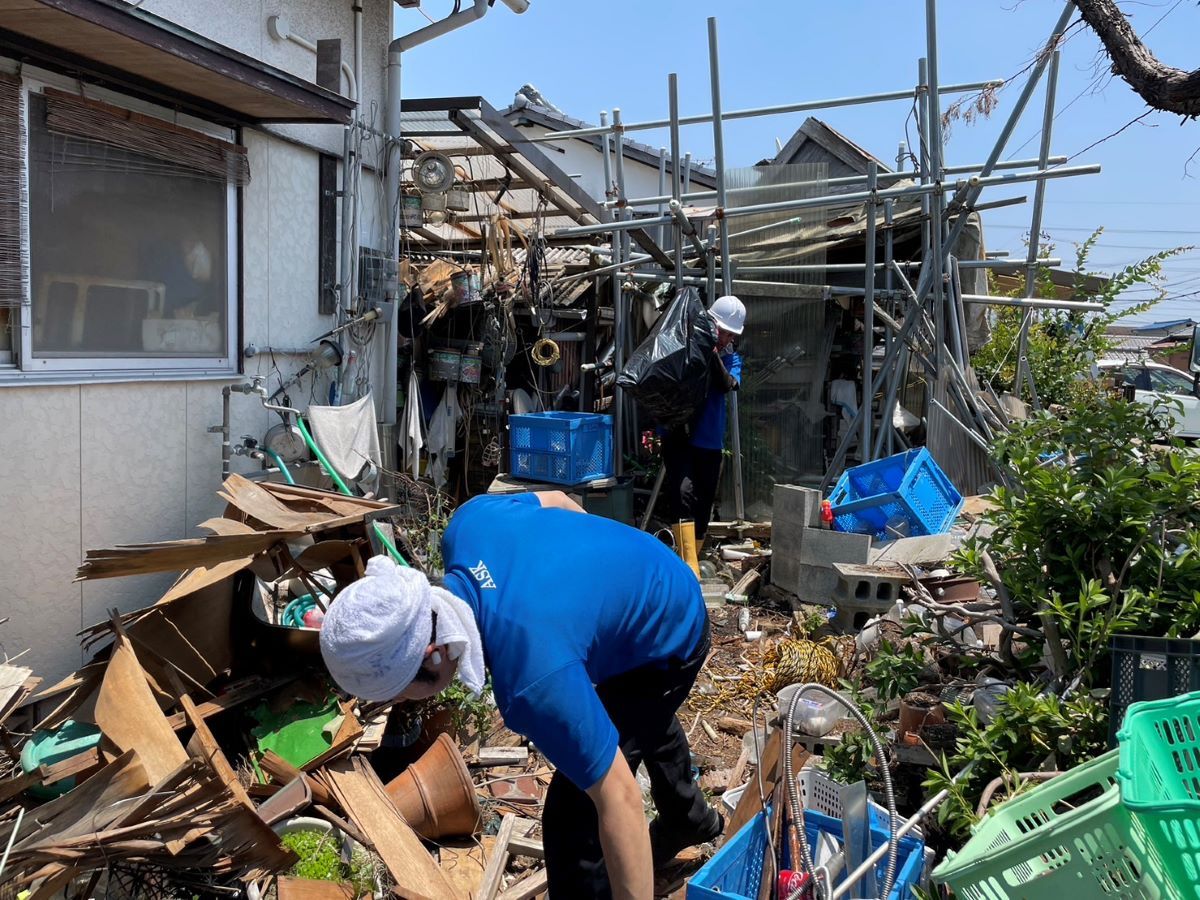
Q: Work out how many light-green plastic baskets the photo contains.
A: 2